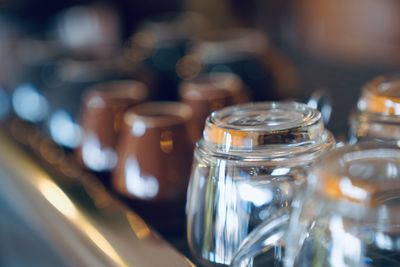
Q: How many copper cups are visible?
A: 3